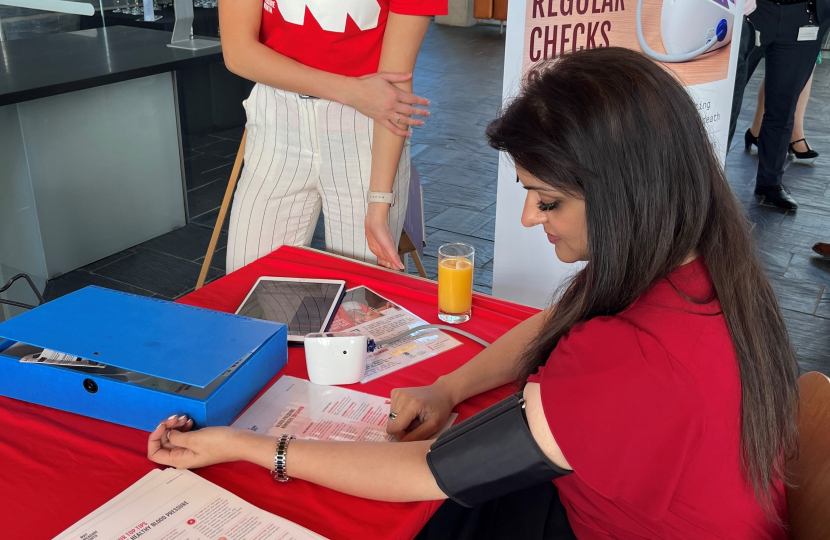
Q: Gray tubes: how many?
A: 2